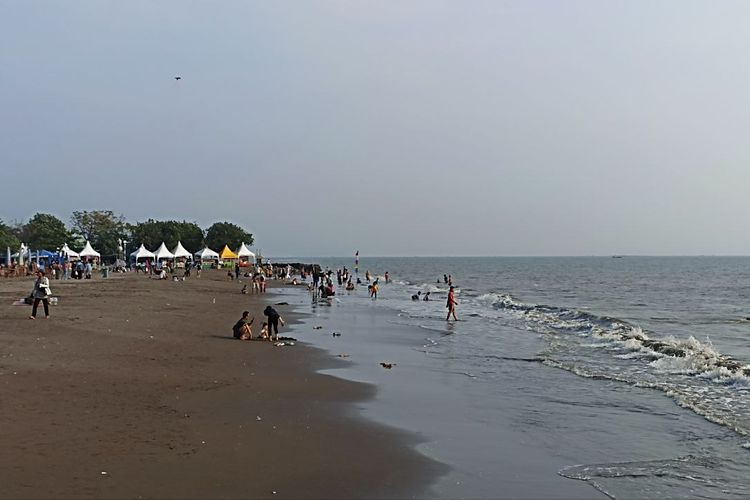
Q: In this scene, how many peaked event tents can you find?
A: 8